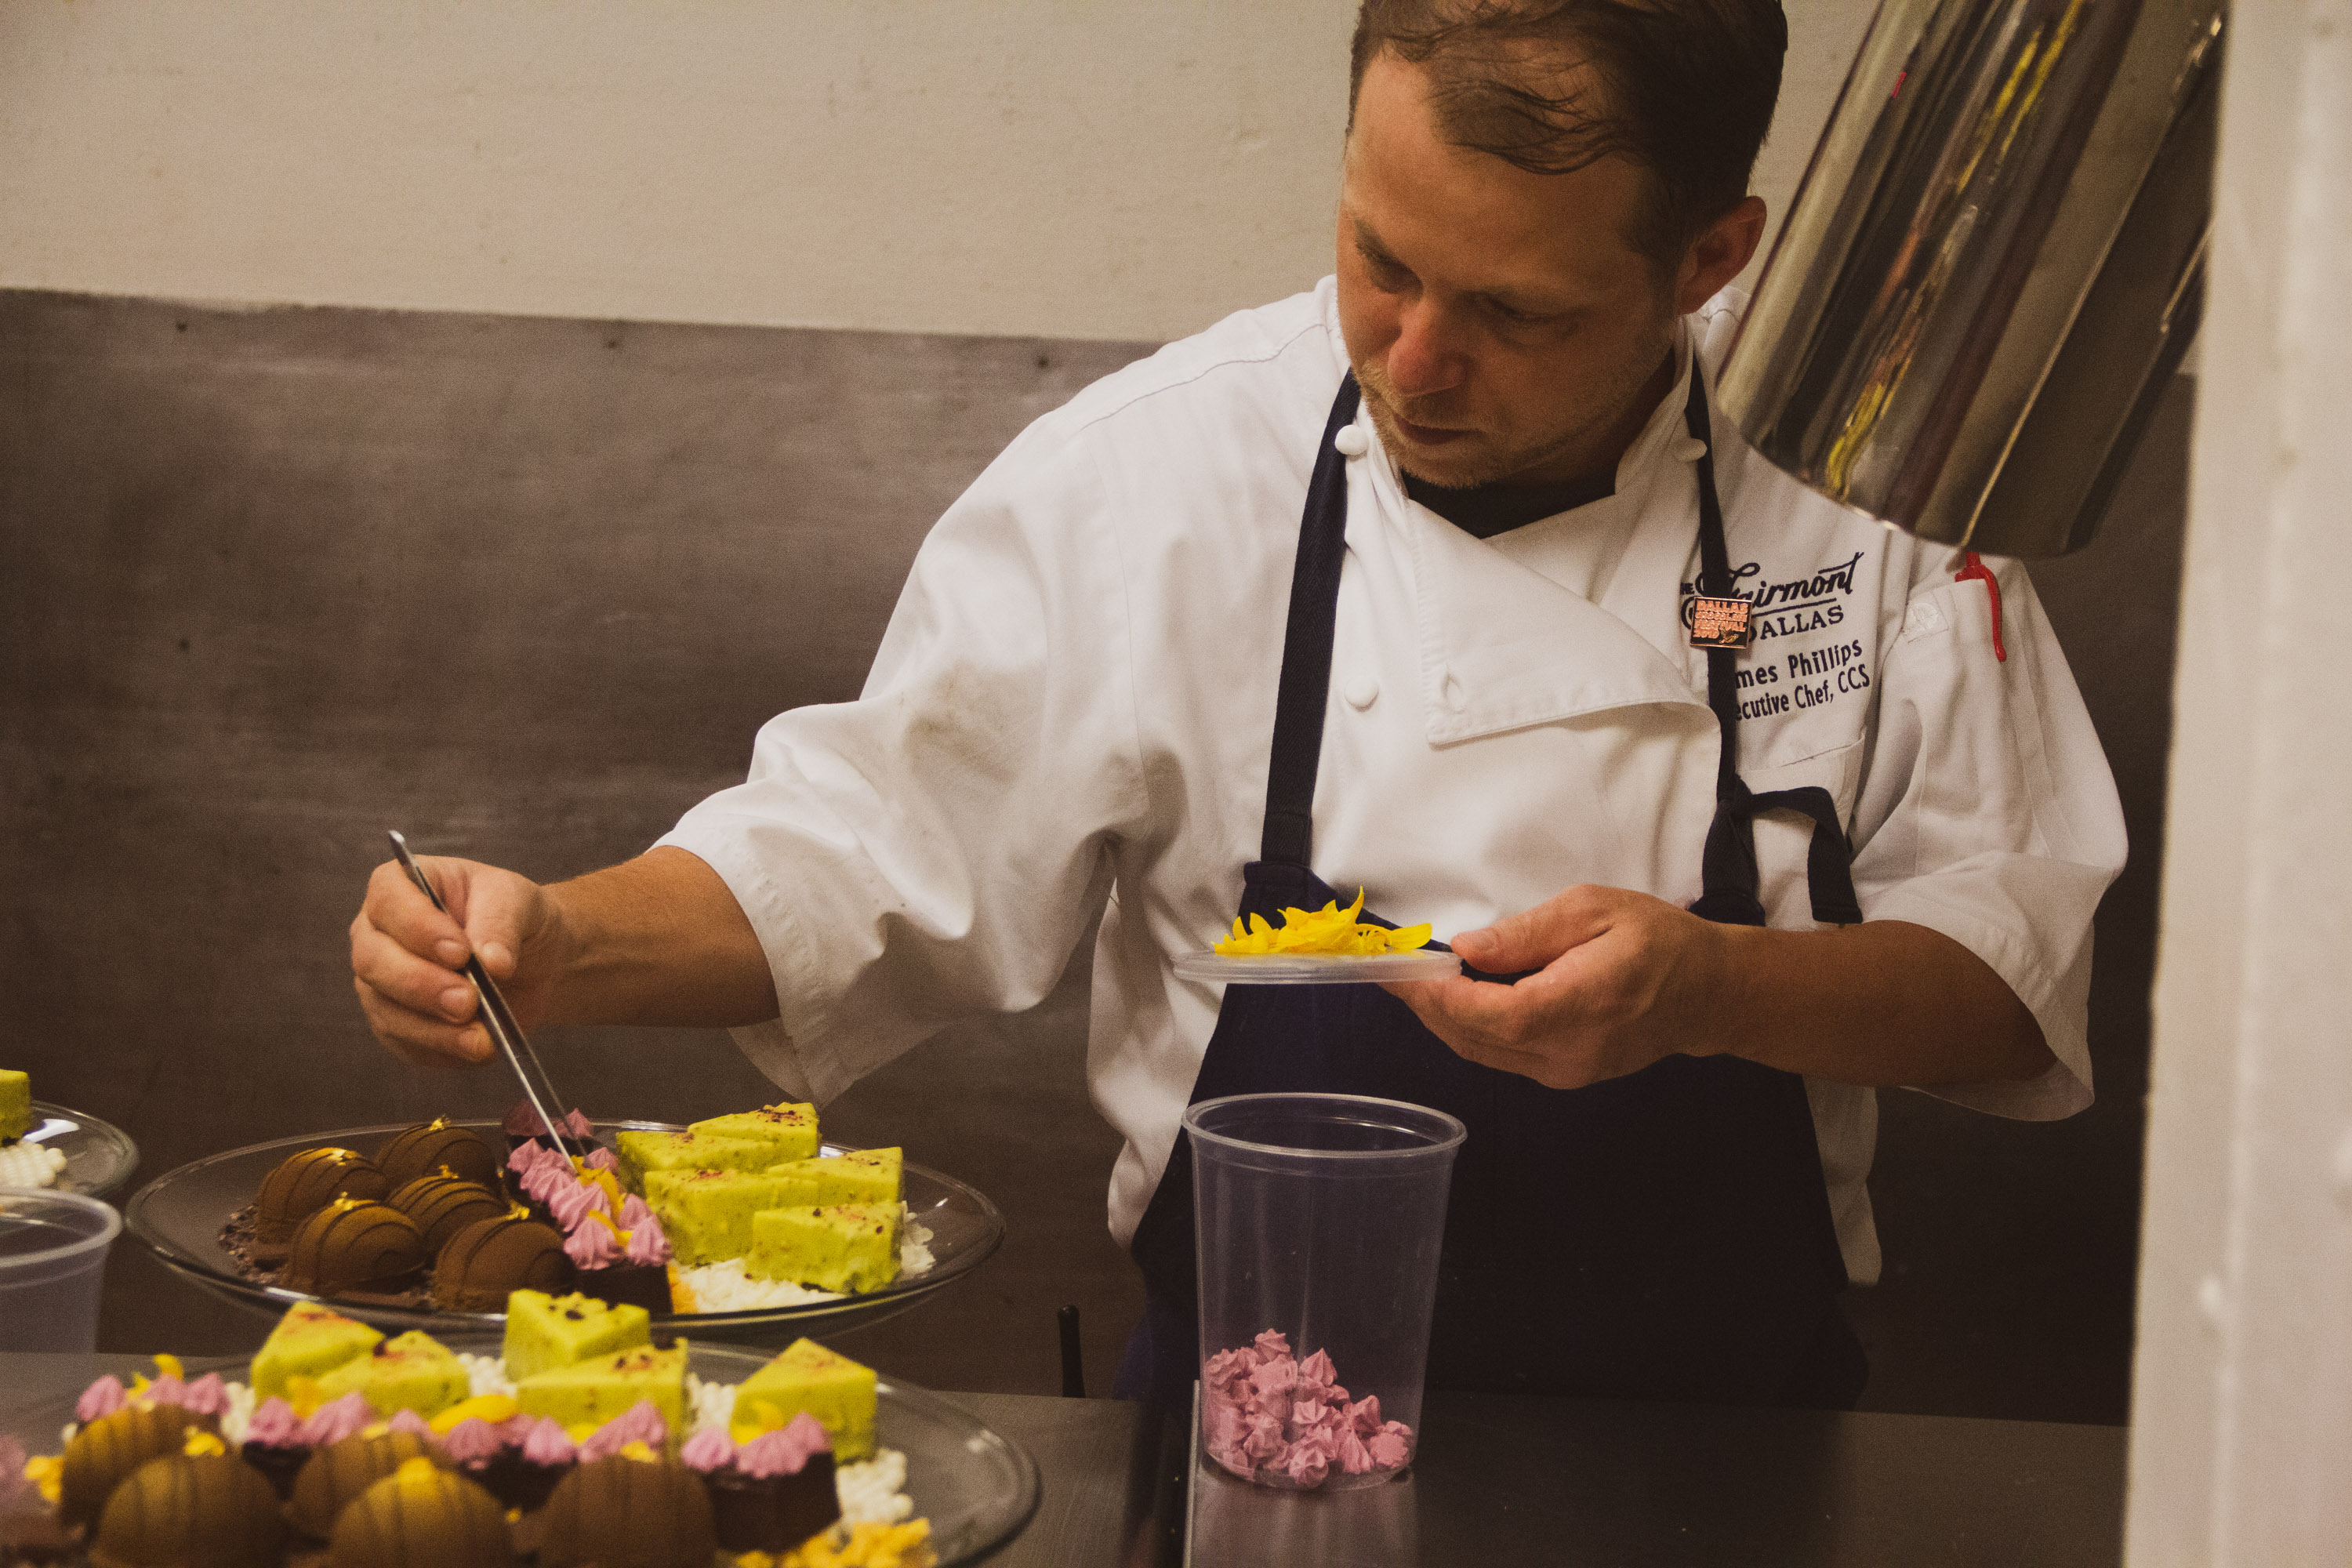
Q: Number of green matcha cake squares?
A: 11